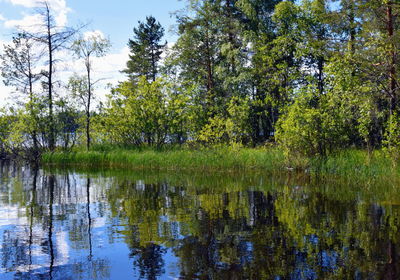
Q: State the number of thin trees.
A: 3